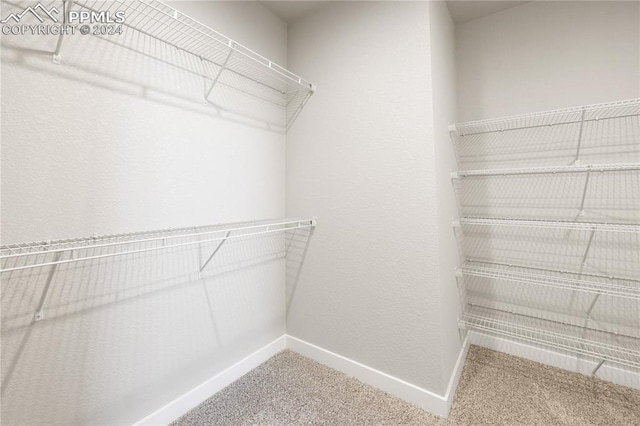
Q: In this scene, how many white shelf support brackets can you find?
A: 9